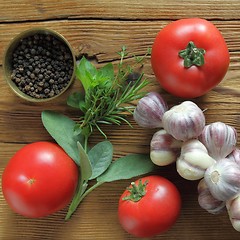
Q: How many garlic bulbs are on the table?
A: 9